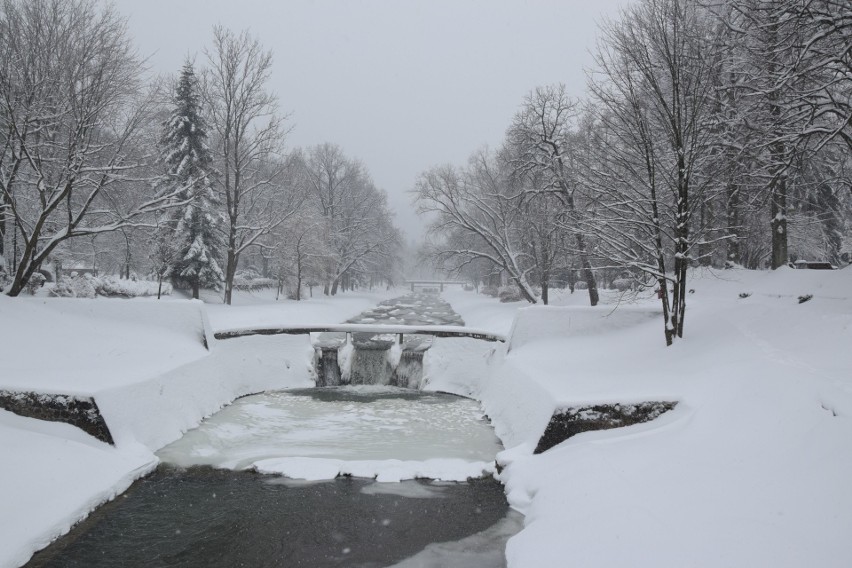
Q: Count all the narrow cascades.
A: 3